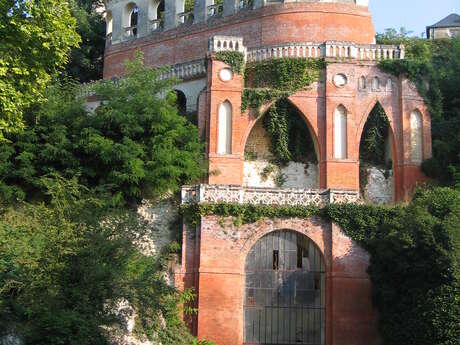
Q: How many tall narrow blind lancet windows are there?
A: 3